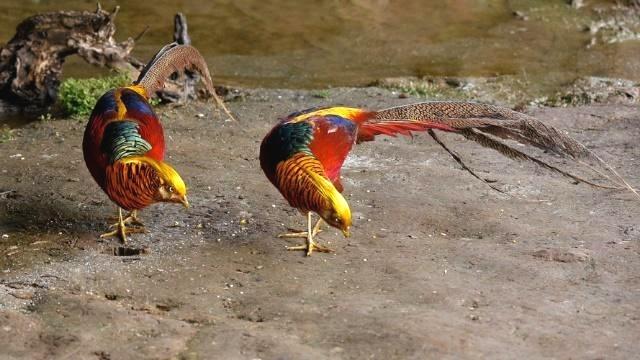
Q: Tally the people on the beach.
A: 0